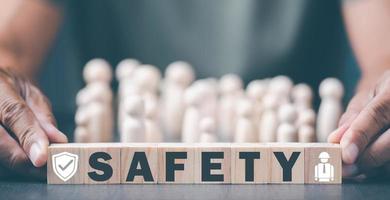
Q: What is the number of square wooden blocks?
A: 8